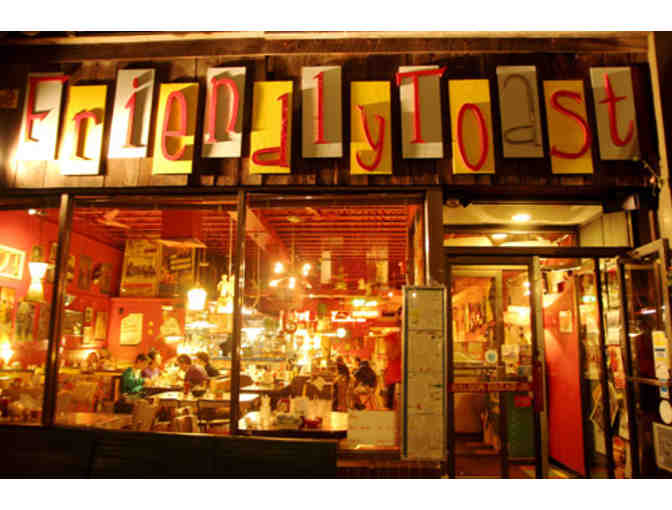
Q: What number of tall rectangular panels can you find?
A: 13